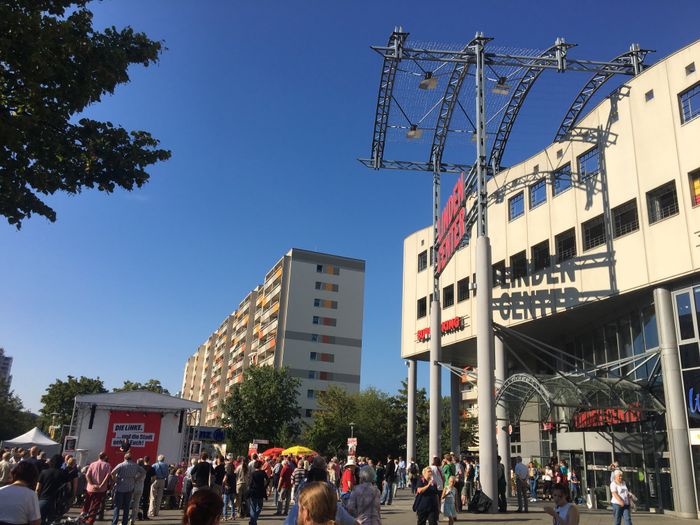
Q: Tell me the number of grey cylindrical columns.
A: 6